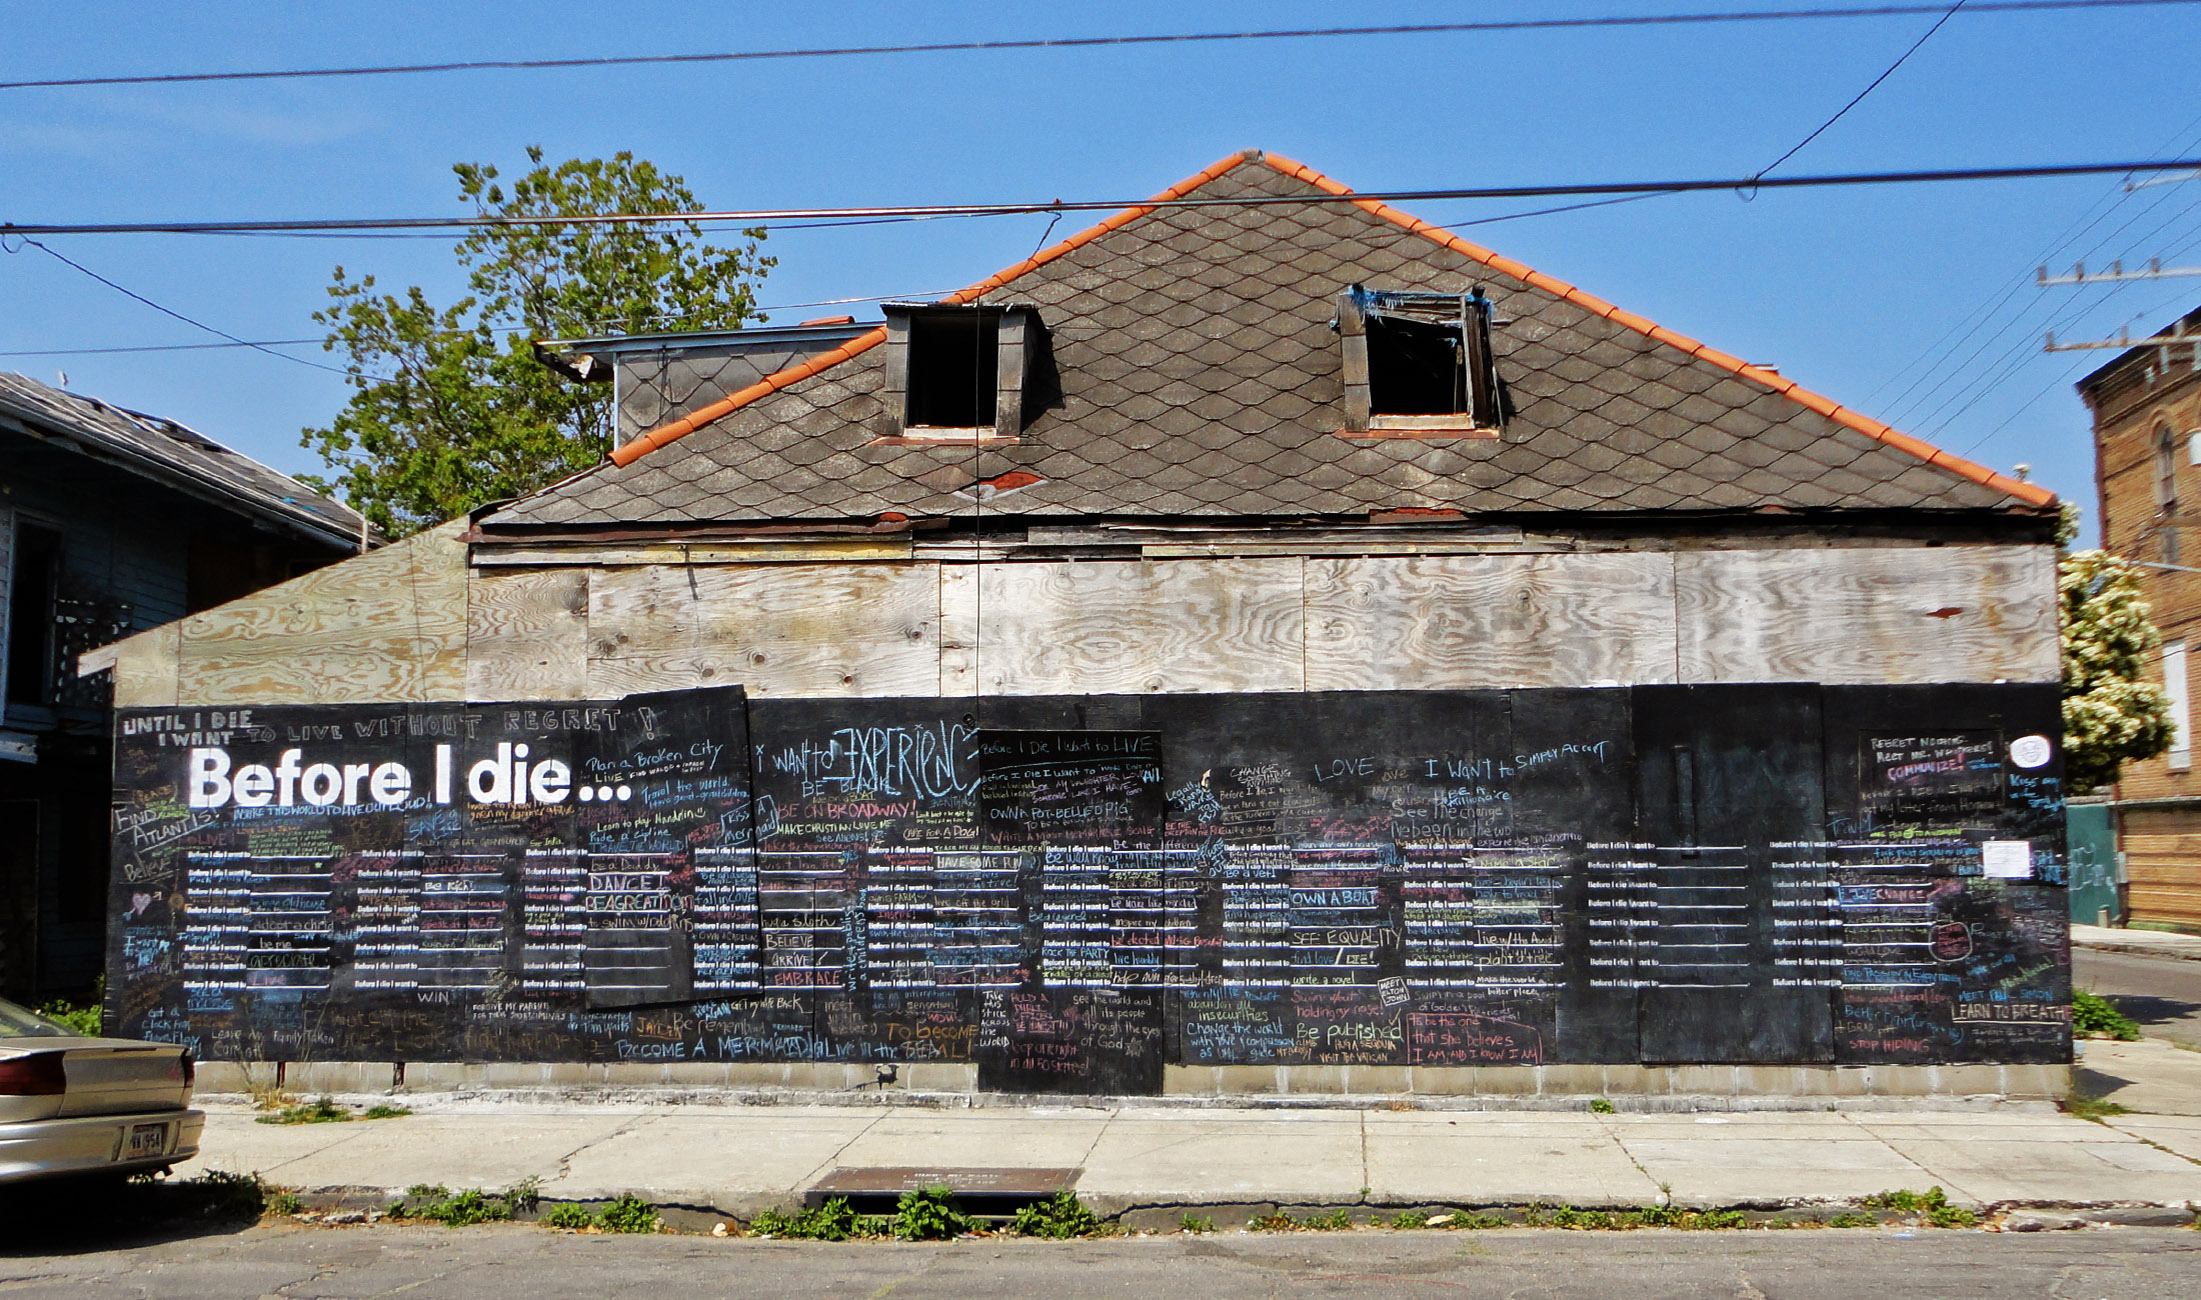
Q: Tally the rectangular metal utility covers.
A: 1